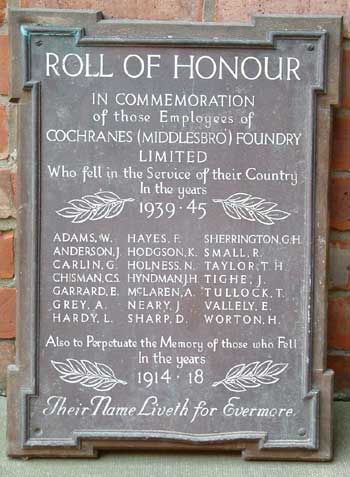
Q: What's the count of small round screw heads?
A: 4